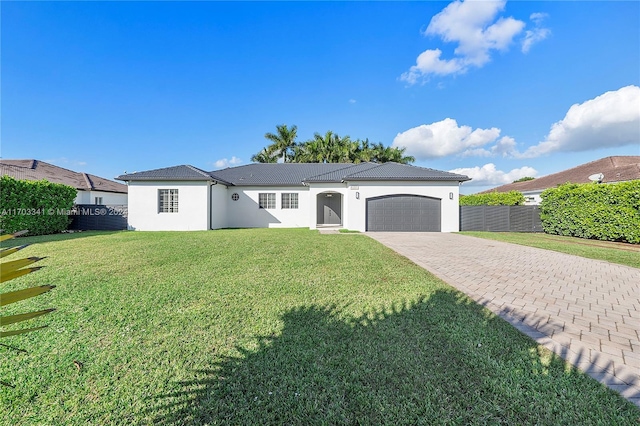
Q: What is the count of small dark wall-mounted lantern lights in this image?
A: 2